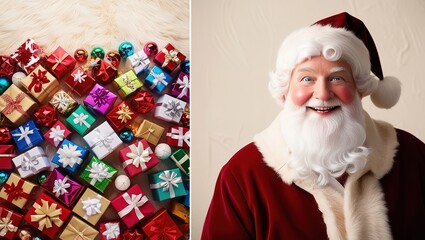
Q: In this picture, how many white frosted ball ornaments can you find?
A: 3